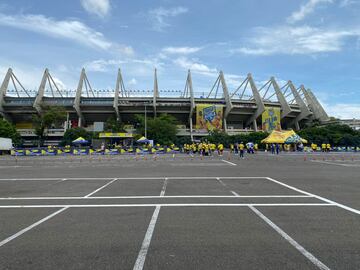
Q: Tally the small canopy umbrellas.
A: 2